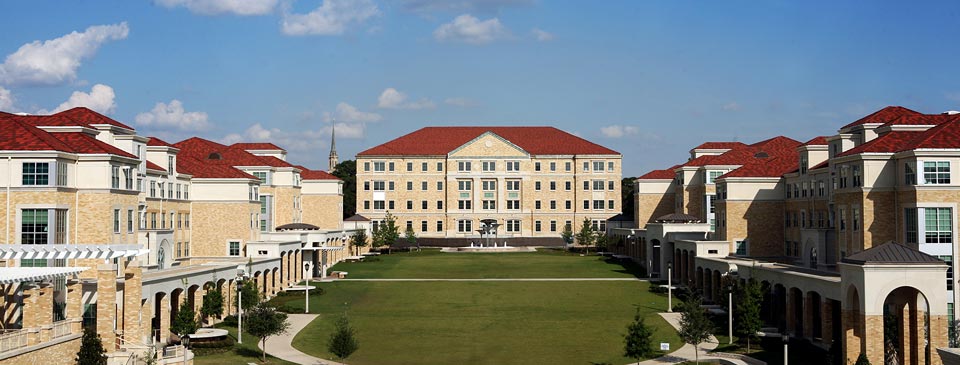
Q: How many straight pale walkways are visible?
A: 1